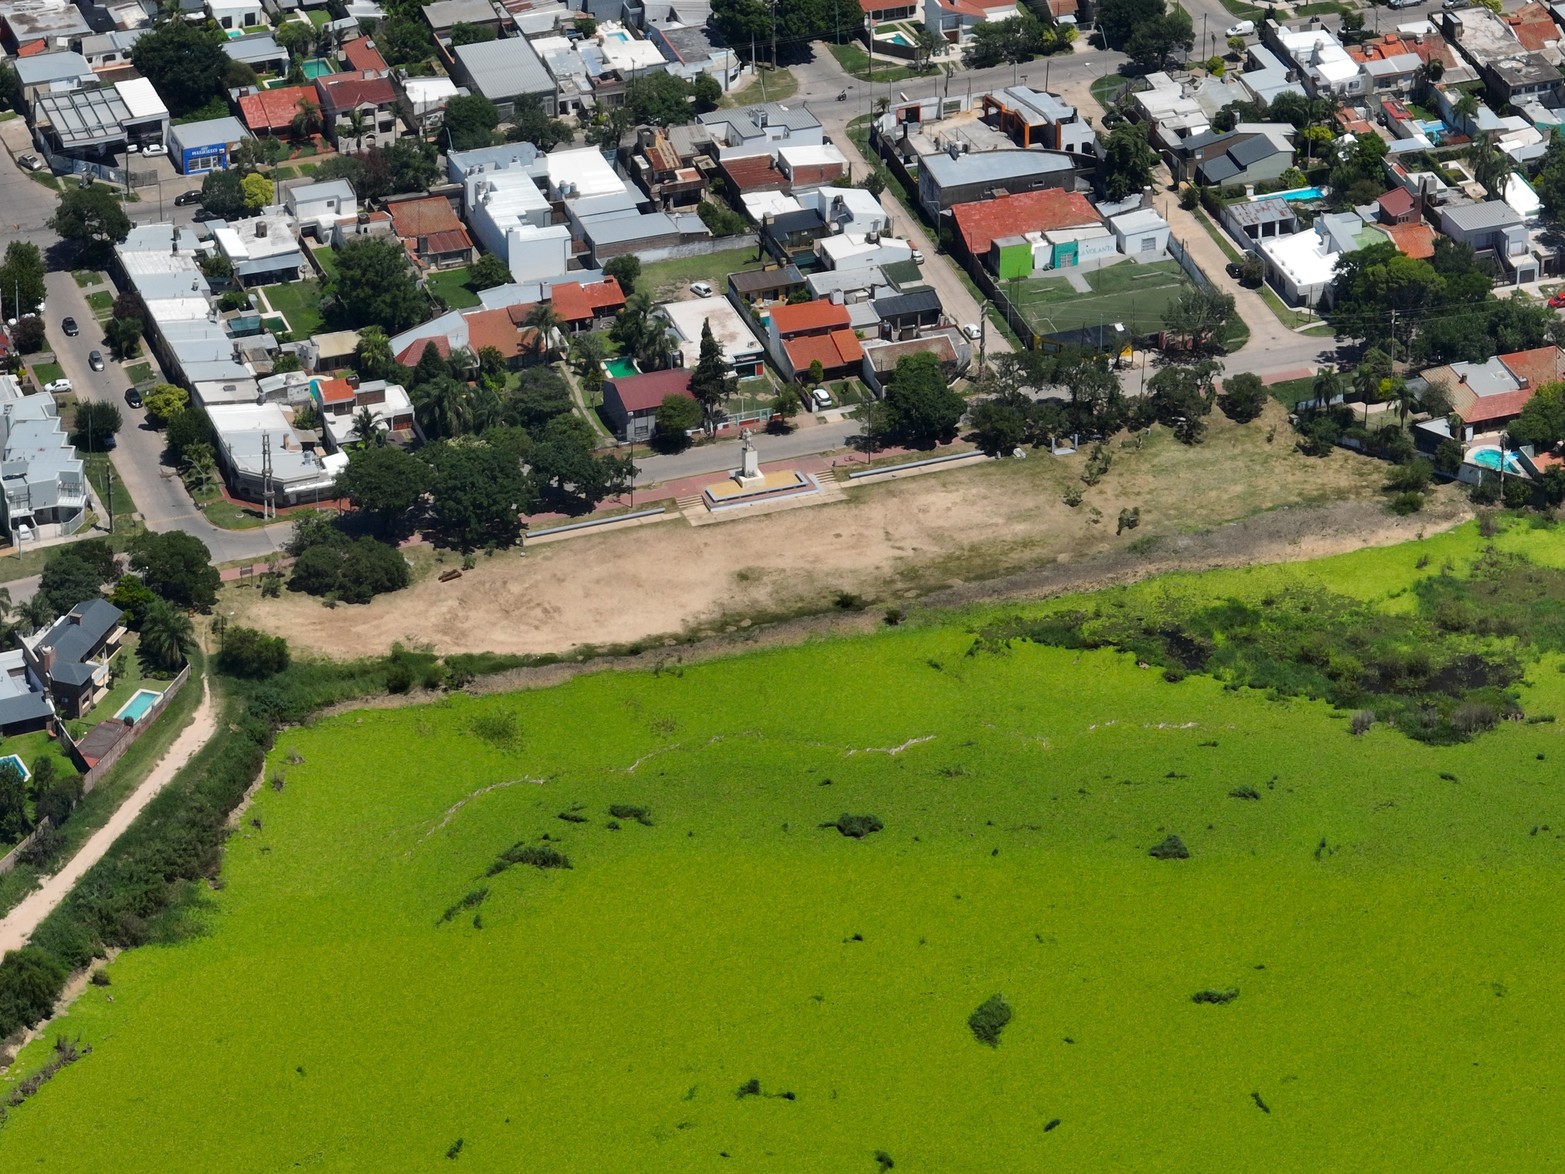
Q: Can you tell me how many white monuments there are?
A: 1